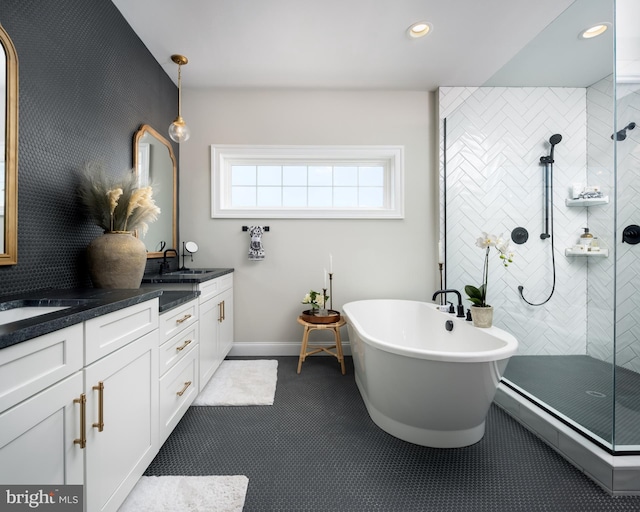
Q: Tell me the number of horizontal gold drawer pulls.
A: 3